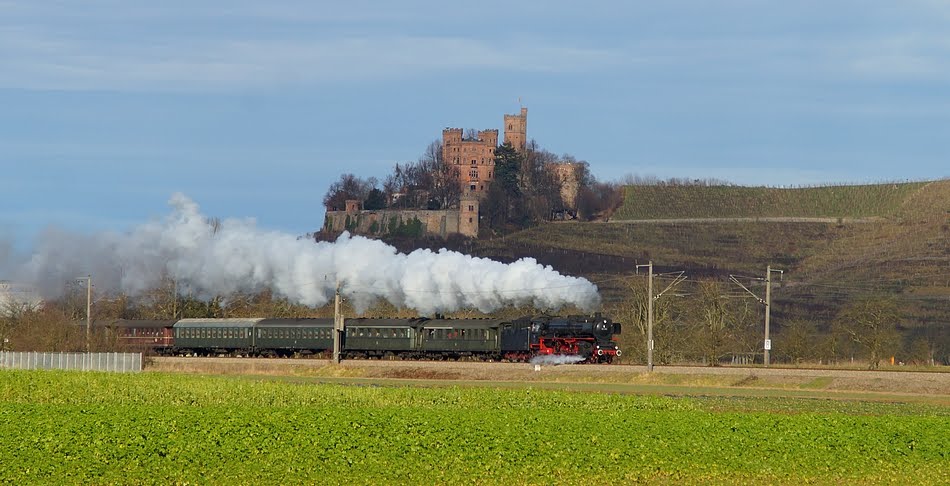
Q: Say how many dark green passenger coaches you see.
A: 4